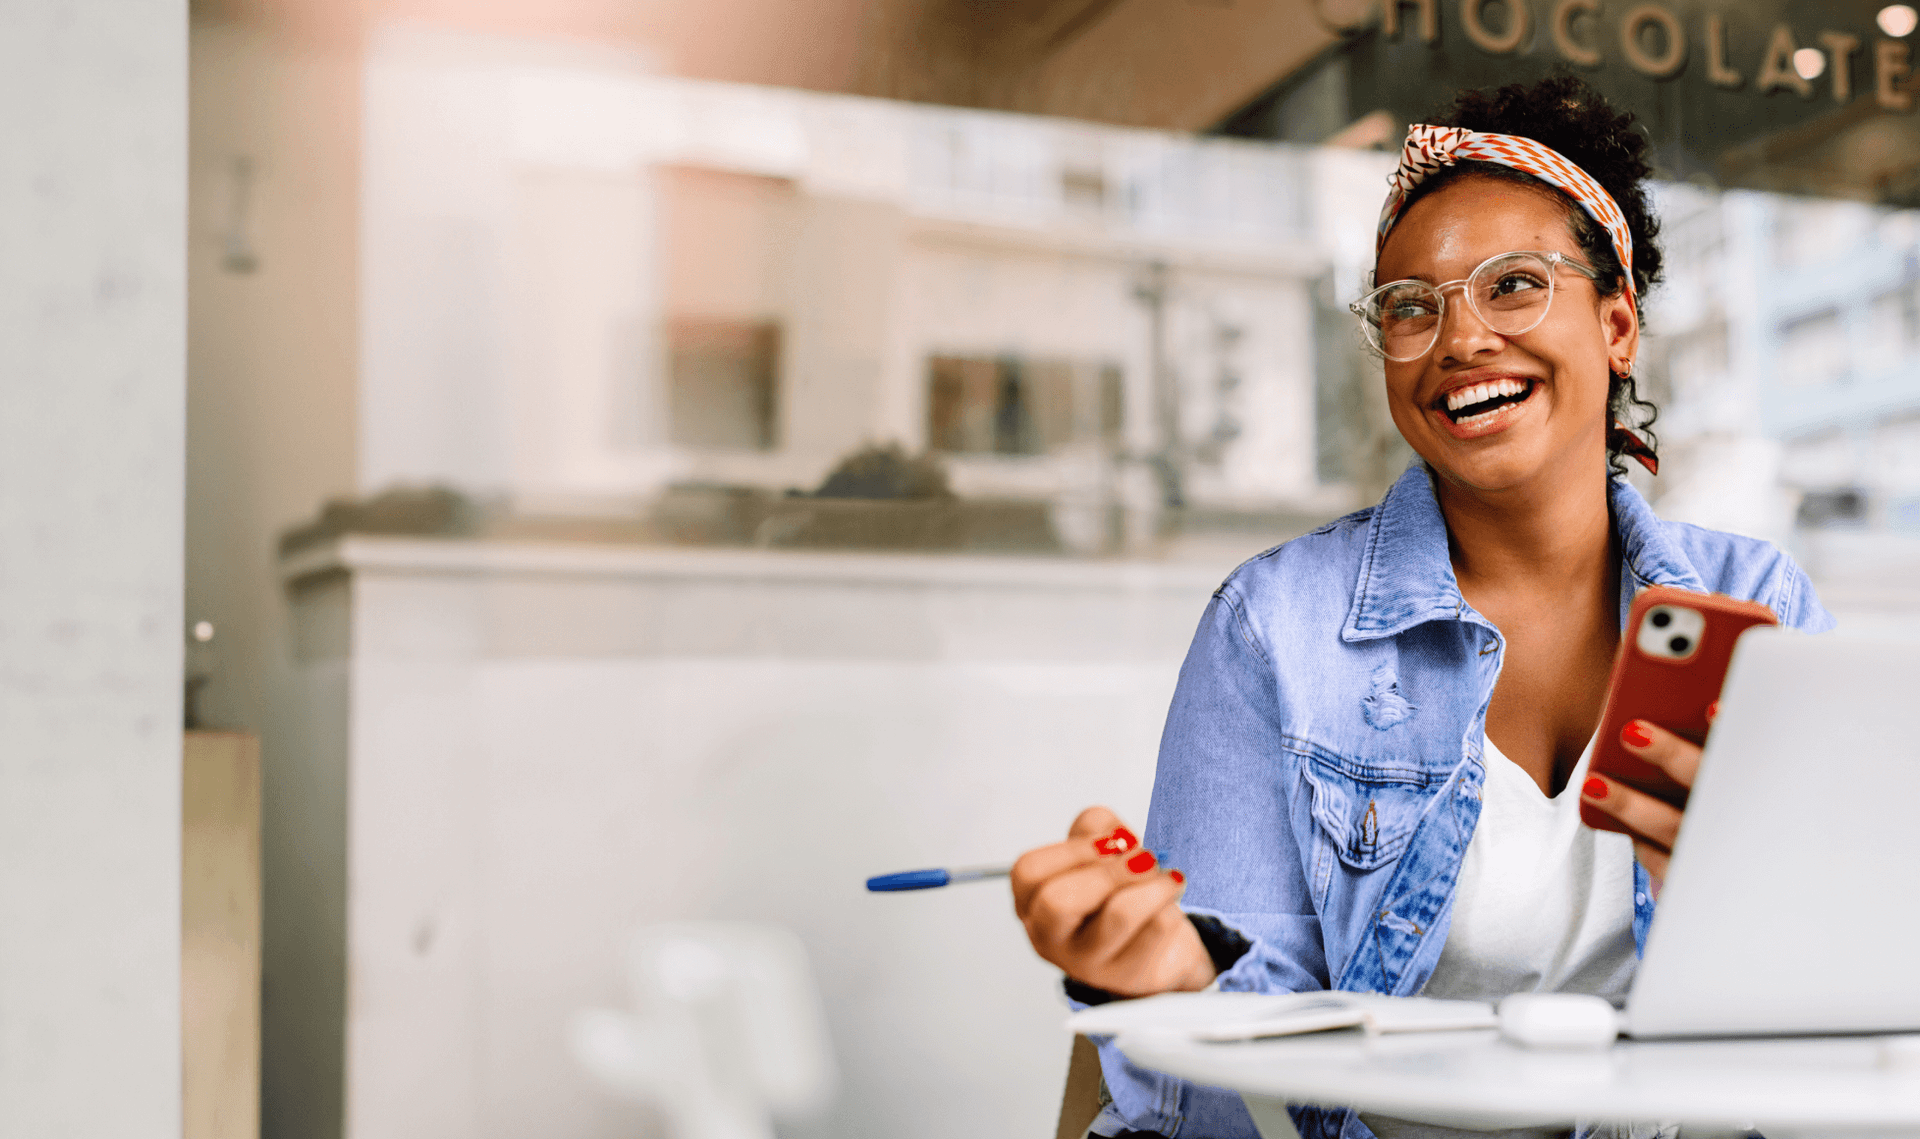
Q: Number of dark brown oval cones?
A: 0